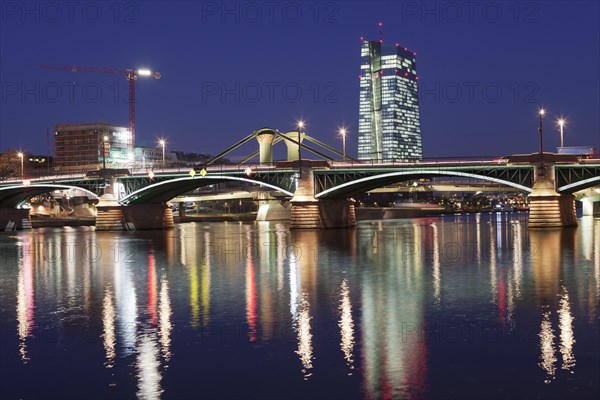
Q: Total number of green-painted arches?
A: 4